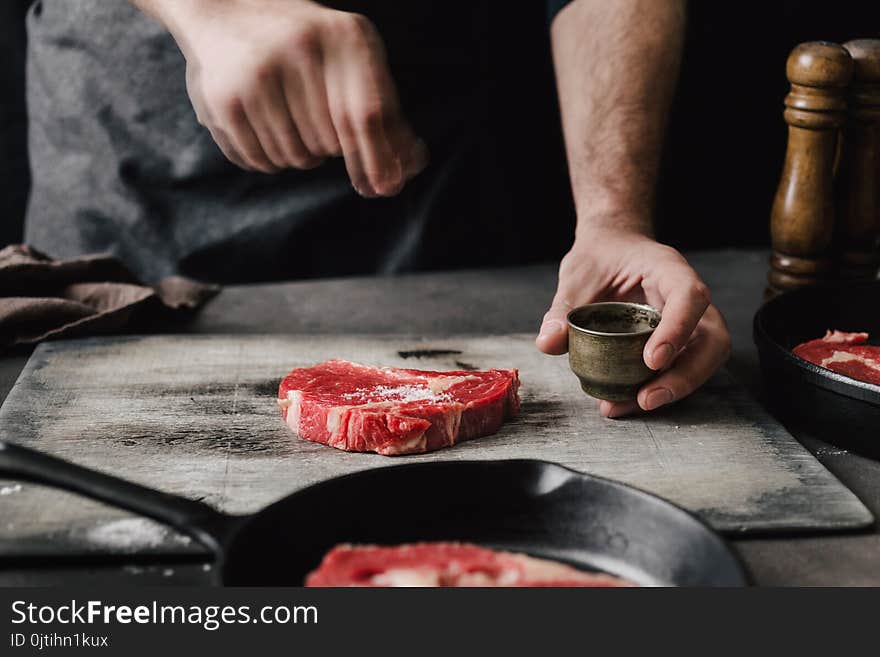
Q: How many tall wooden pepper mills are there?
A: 2